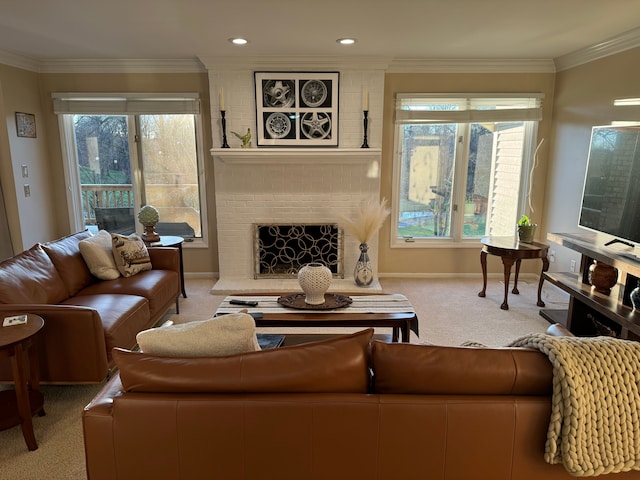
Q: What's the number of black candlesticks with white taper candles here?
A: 2